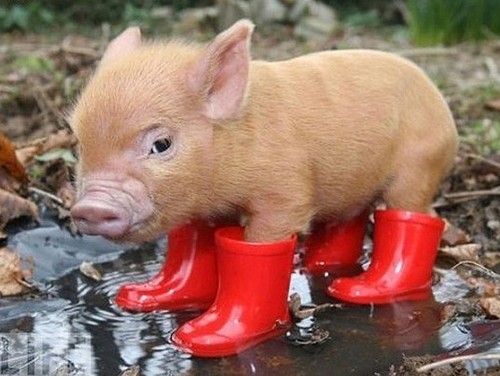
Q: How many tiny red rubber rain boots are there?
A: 4